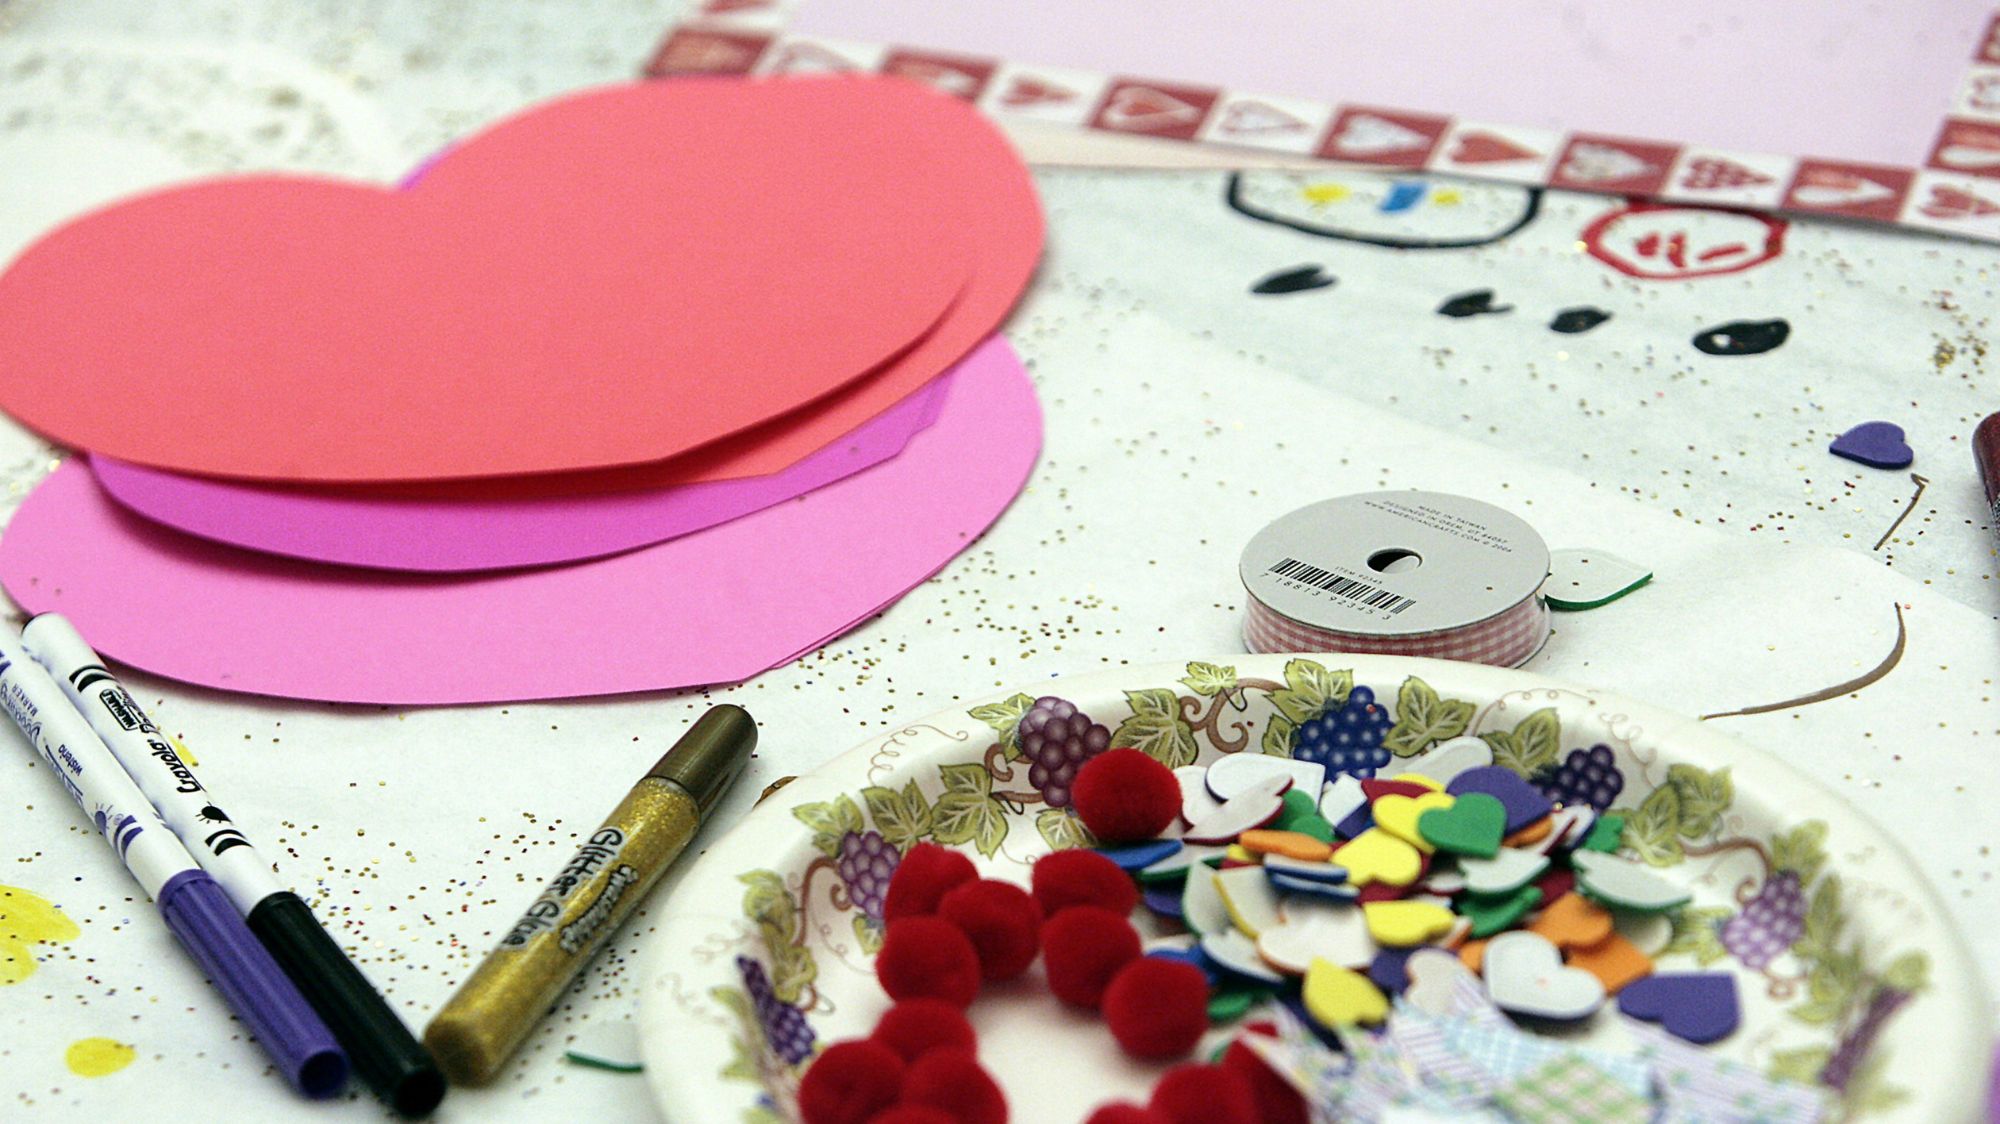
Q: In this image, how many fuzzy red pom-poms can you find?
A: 14